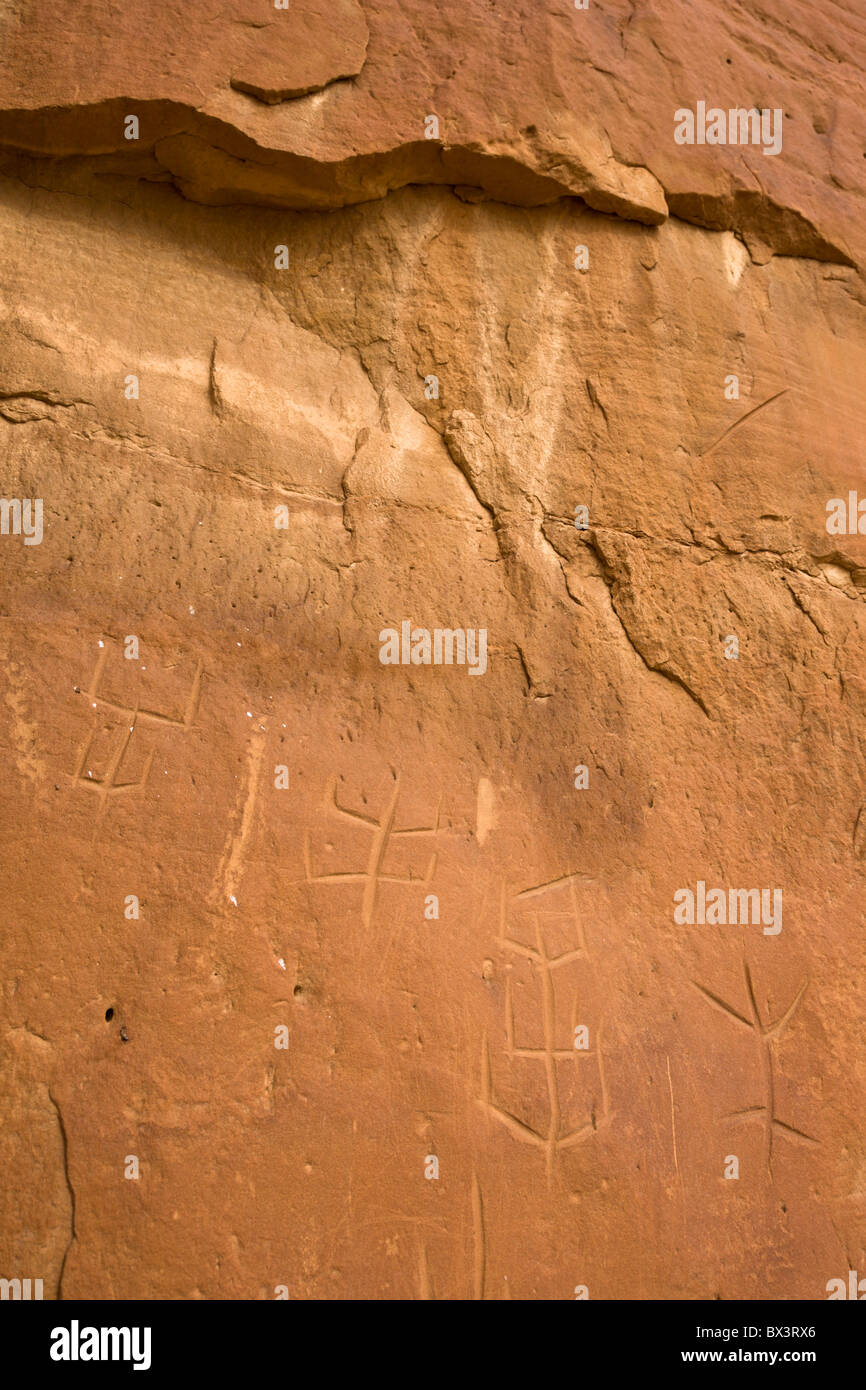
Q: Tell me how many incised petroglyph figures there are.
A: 4